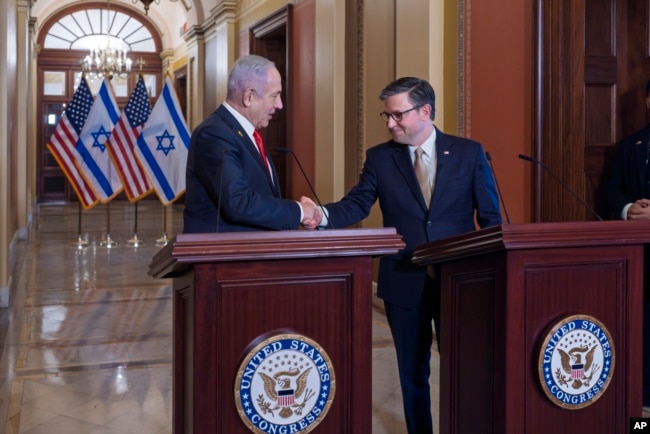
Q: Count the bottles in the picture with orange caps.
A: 0